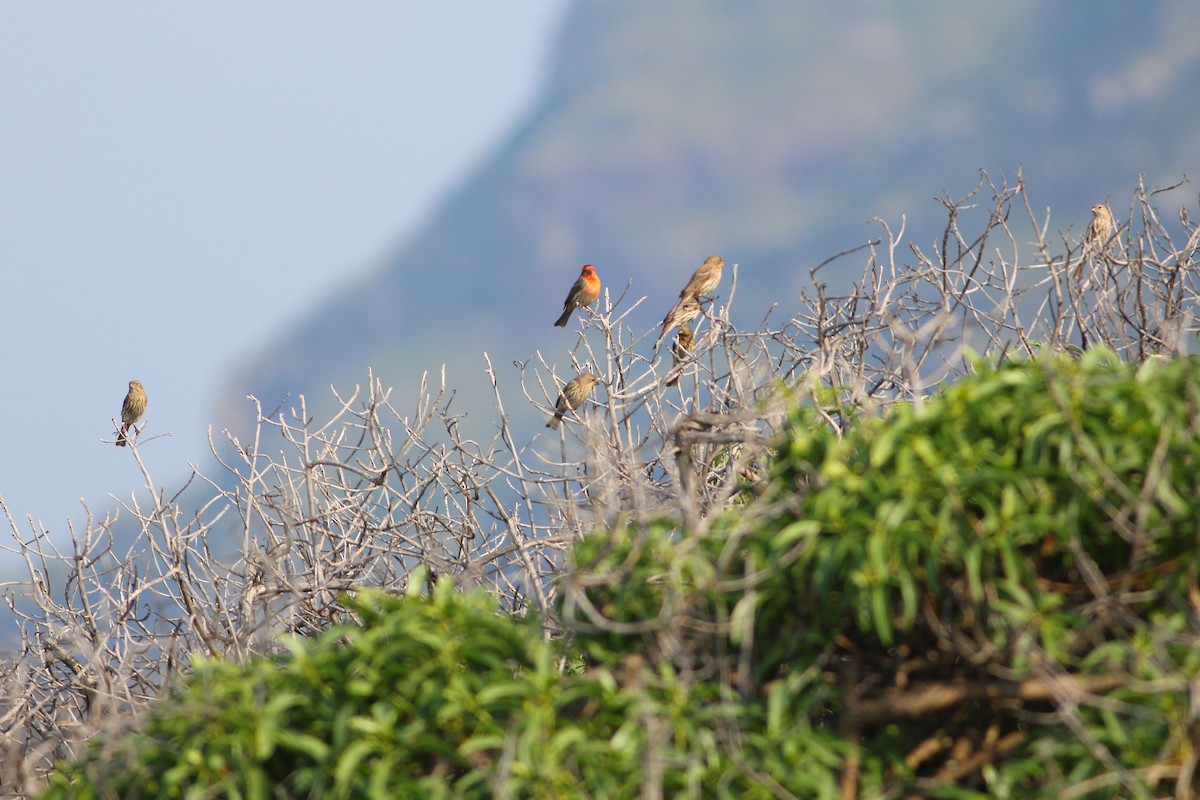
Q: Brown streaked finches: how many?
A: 6